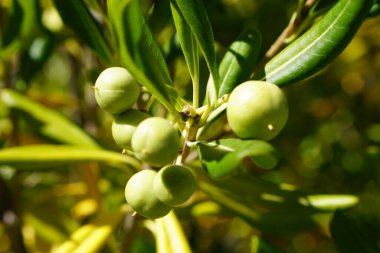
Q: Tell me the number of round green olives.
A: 6